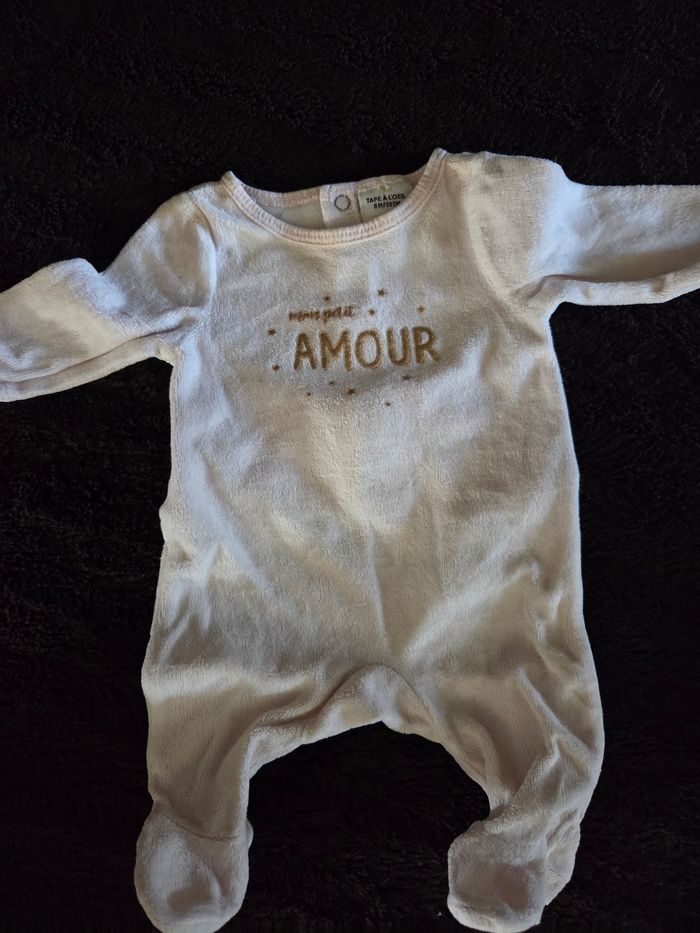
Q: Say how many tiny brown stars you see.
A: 11